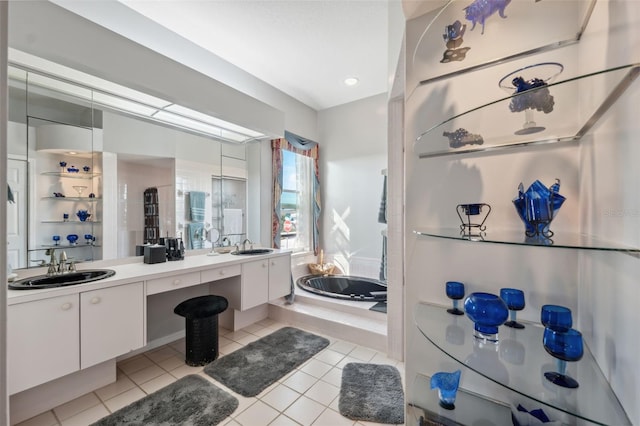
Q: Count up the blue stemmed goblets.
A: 4